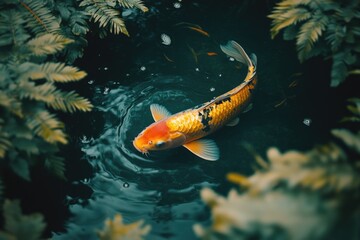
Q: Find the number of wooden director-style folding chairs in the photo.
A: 0